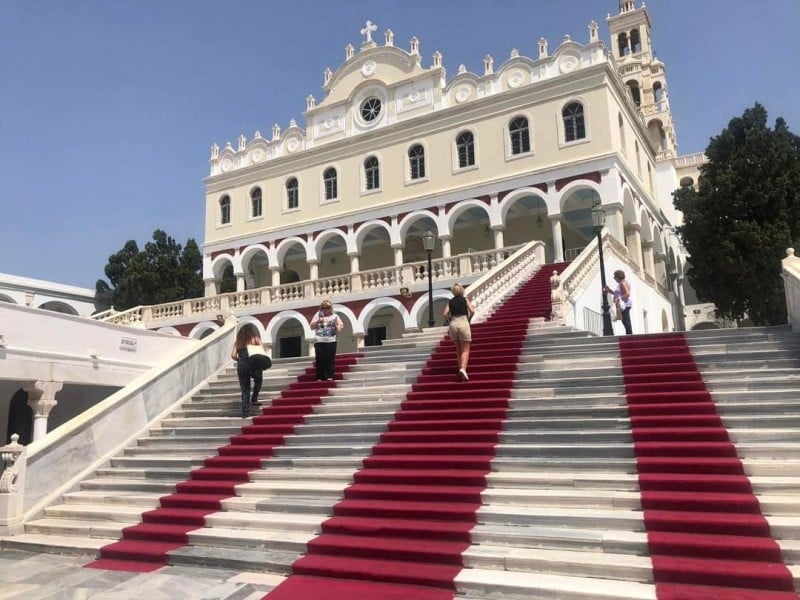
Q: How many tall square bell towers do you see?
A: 1